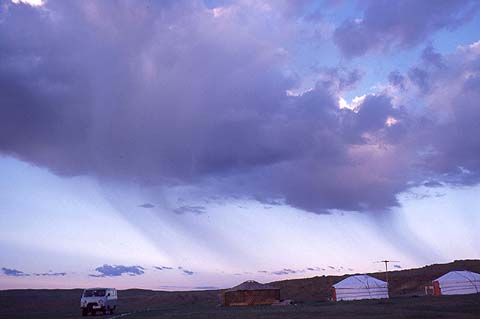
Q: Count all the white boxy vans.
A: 1